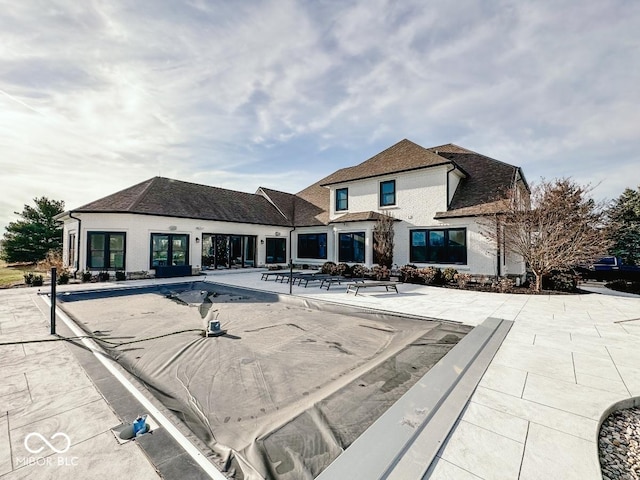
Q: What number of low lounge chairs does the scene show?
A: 6